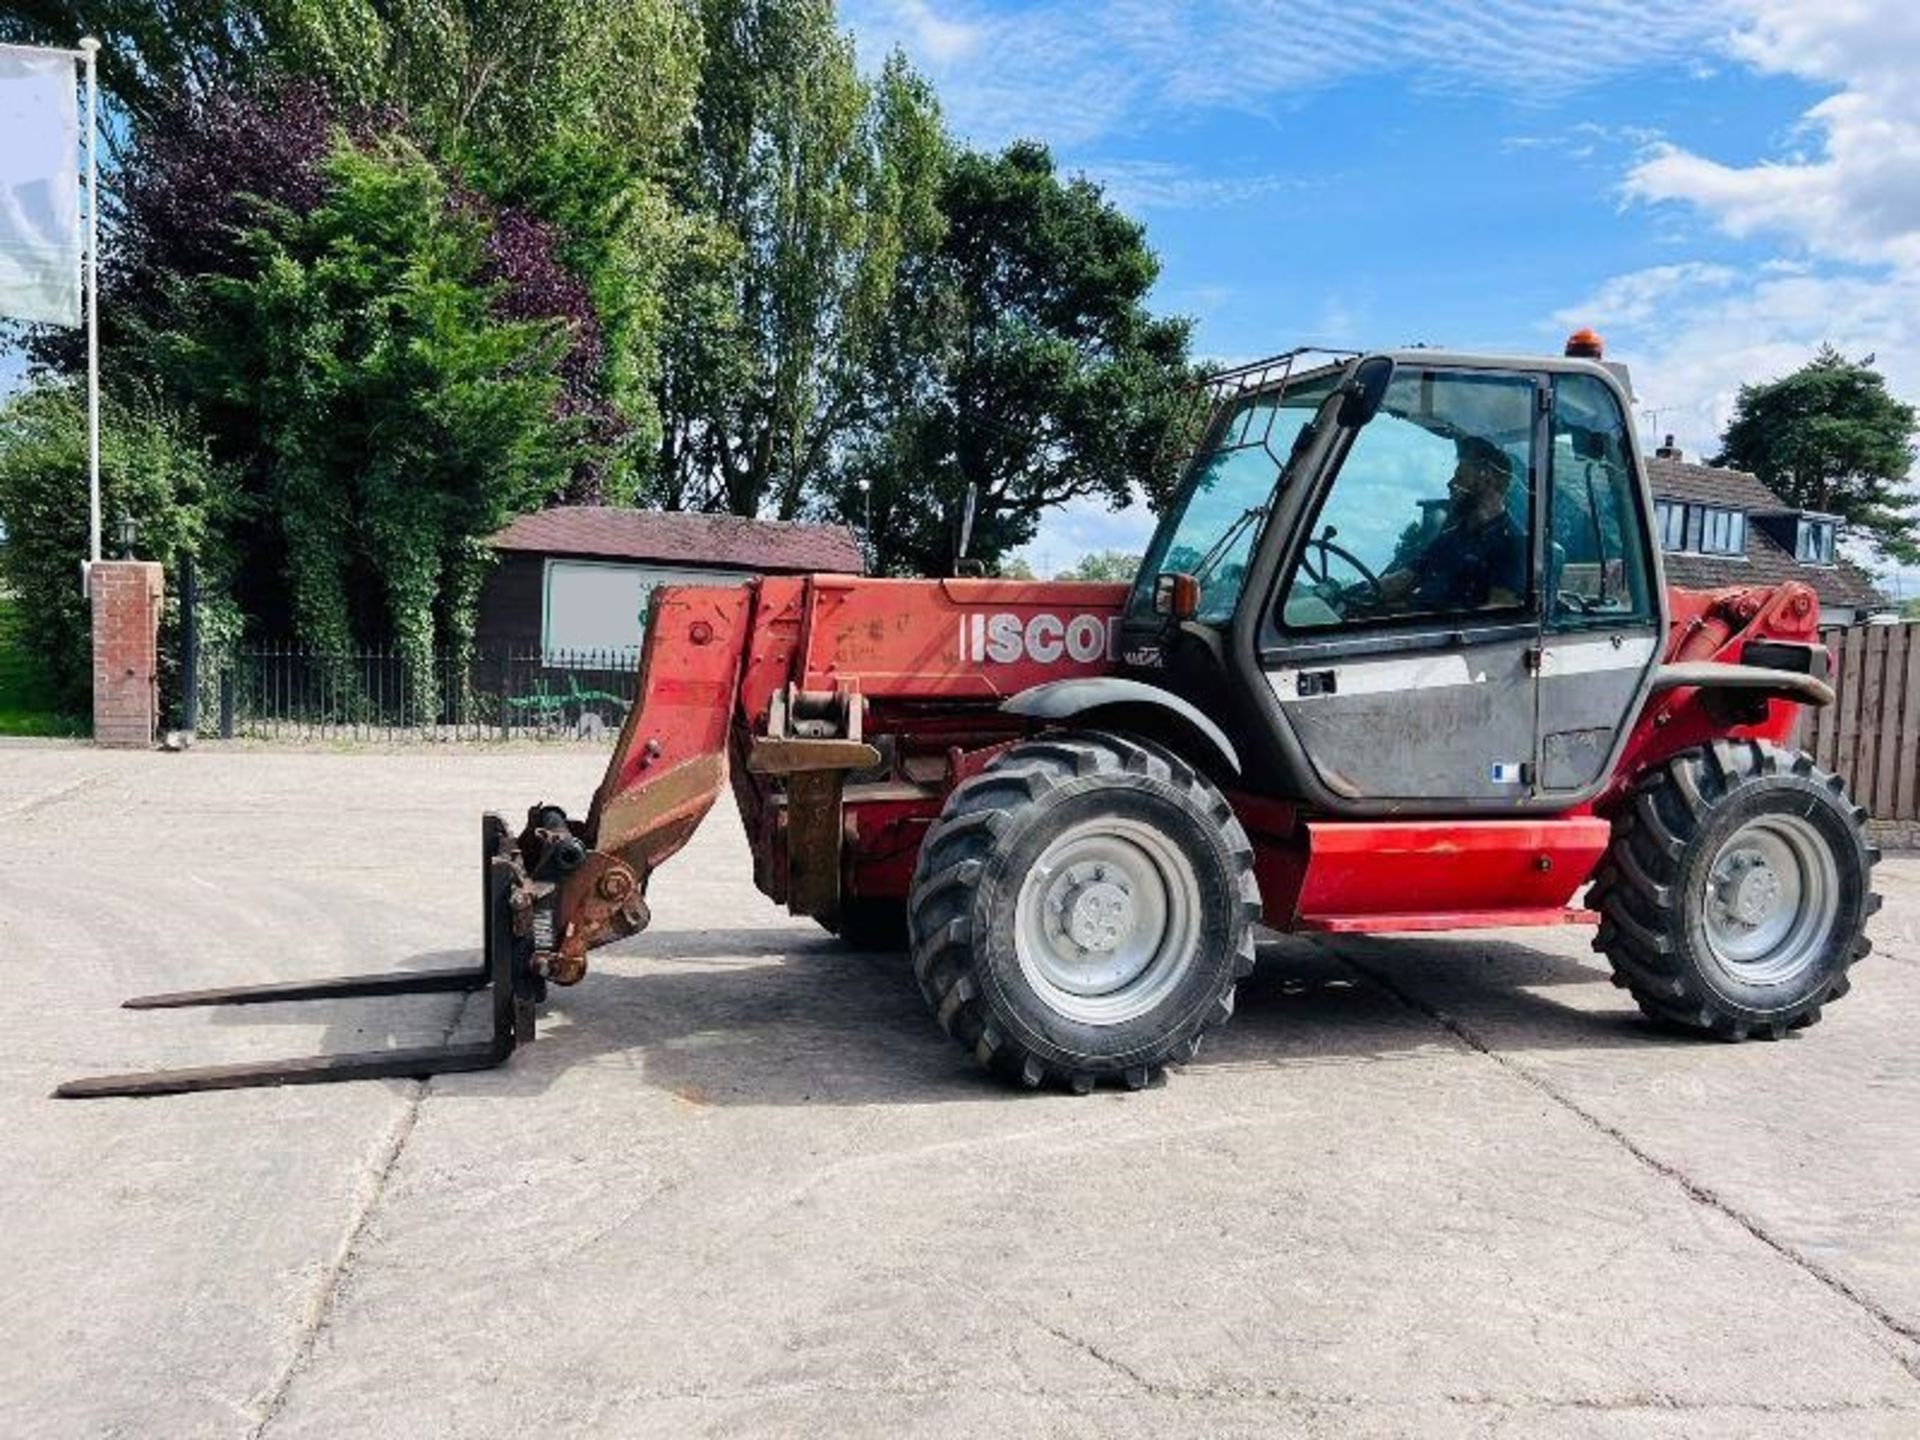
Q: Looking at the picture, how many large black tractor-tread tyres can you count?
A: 2